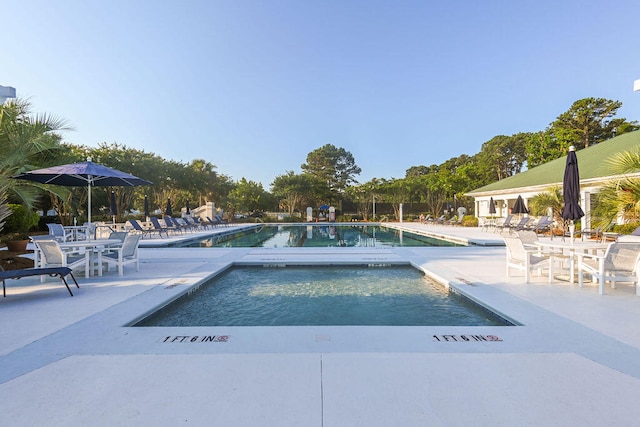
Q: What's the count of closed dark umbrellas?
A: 7